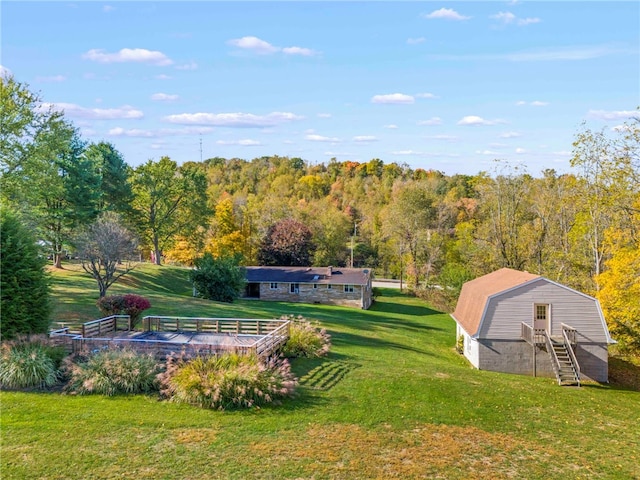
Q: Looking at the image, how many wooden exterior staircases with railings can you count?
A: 1